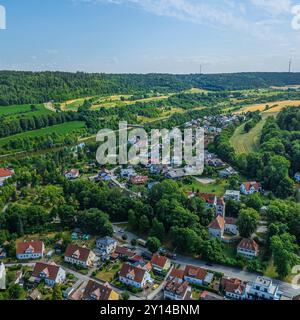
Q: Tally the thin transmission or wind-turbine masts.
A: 2